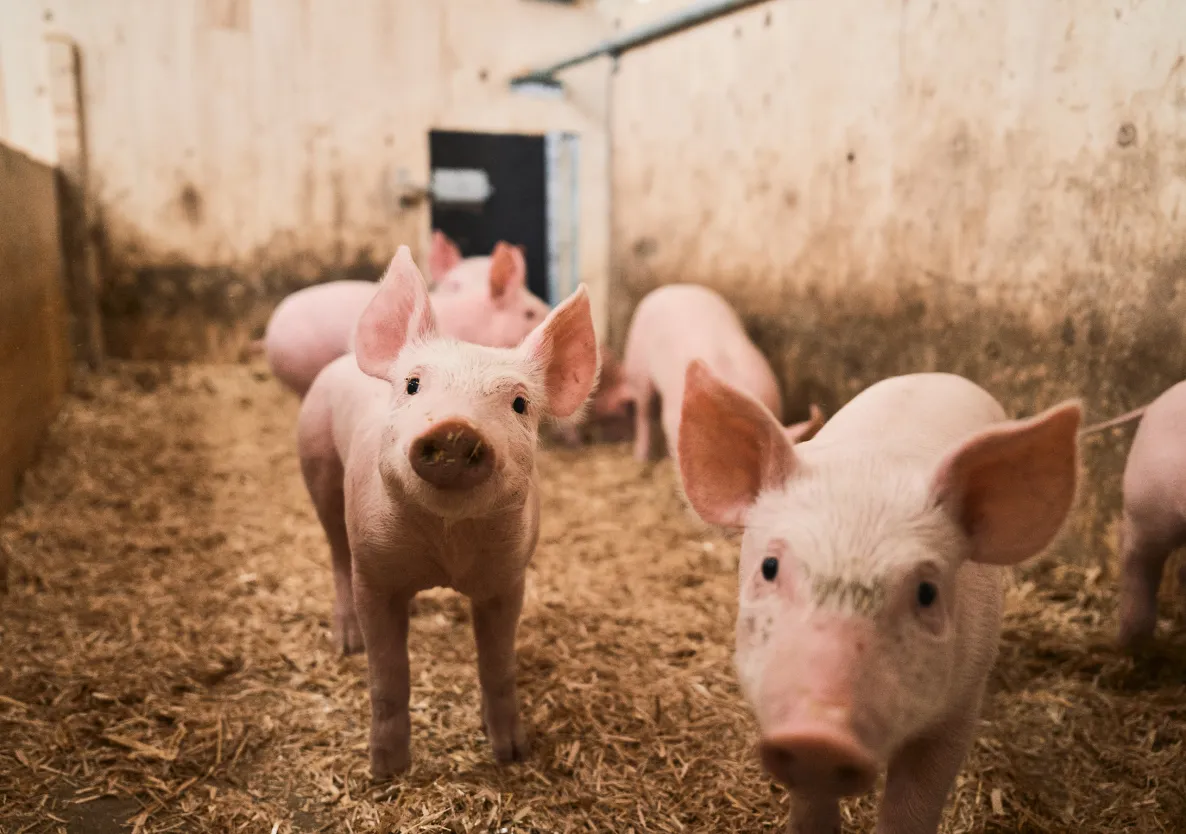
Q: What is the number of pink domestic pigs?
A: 6